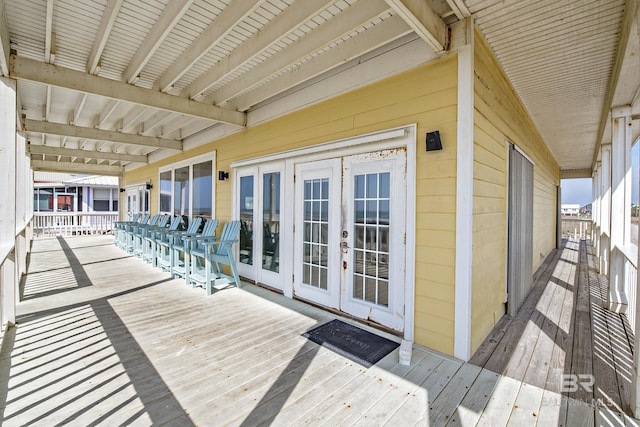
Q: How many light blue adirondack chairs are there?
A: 8